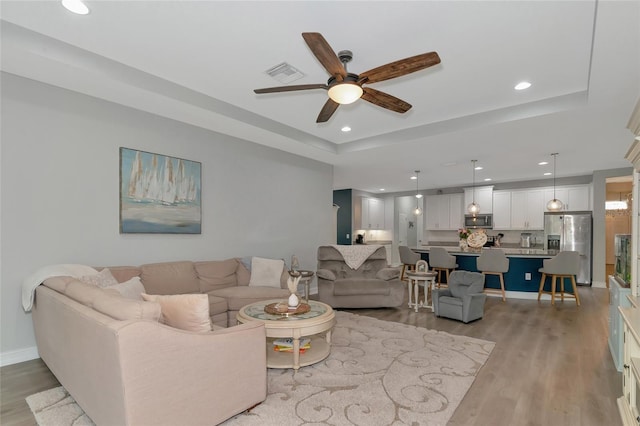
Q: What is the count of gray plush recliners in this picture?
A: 2